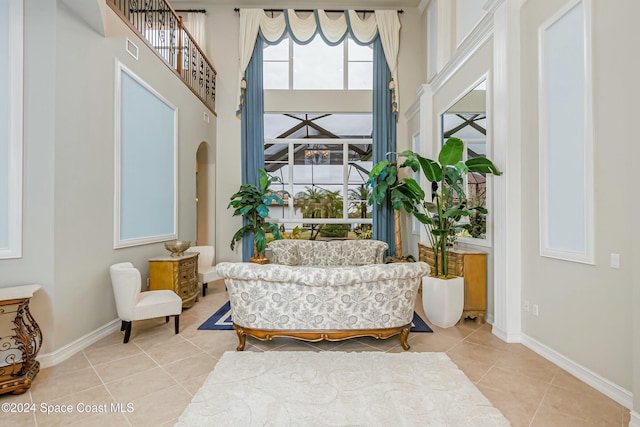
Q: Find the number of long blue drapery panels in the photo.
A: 2